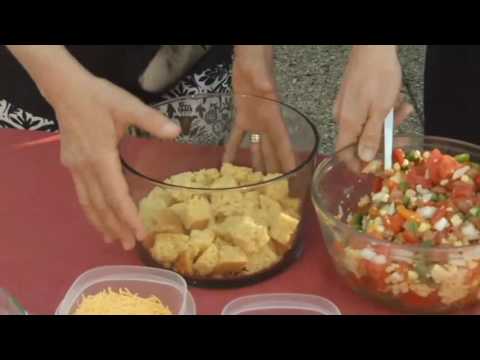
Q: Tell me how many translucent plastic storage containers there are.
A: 2